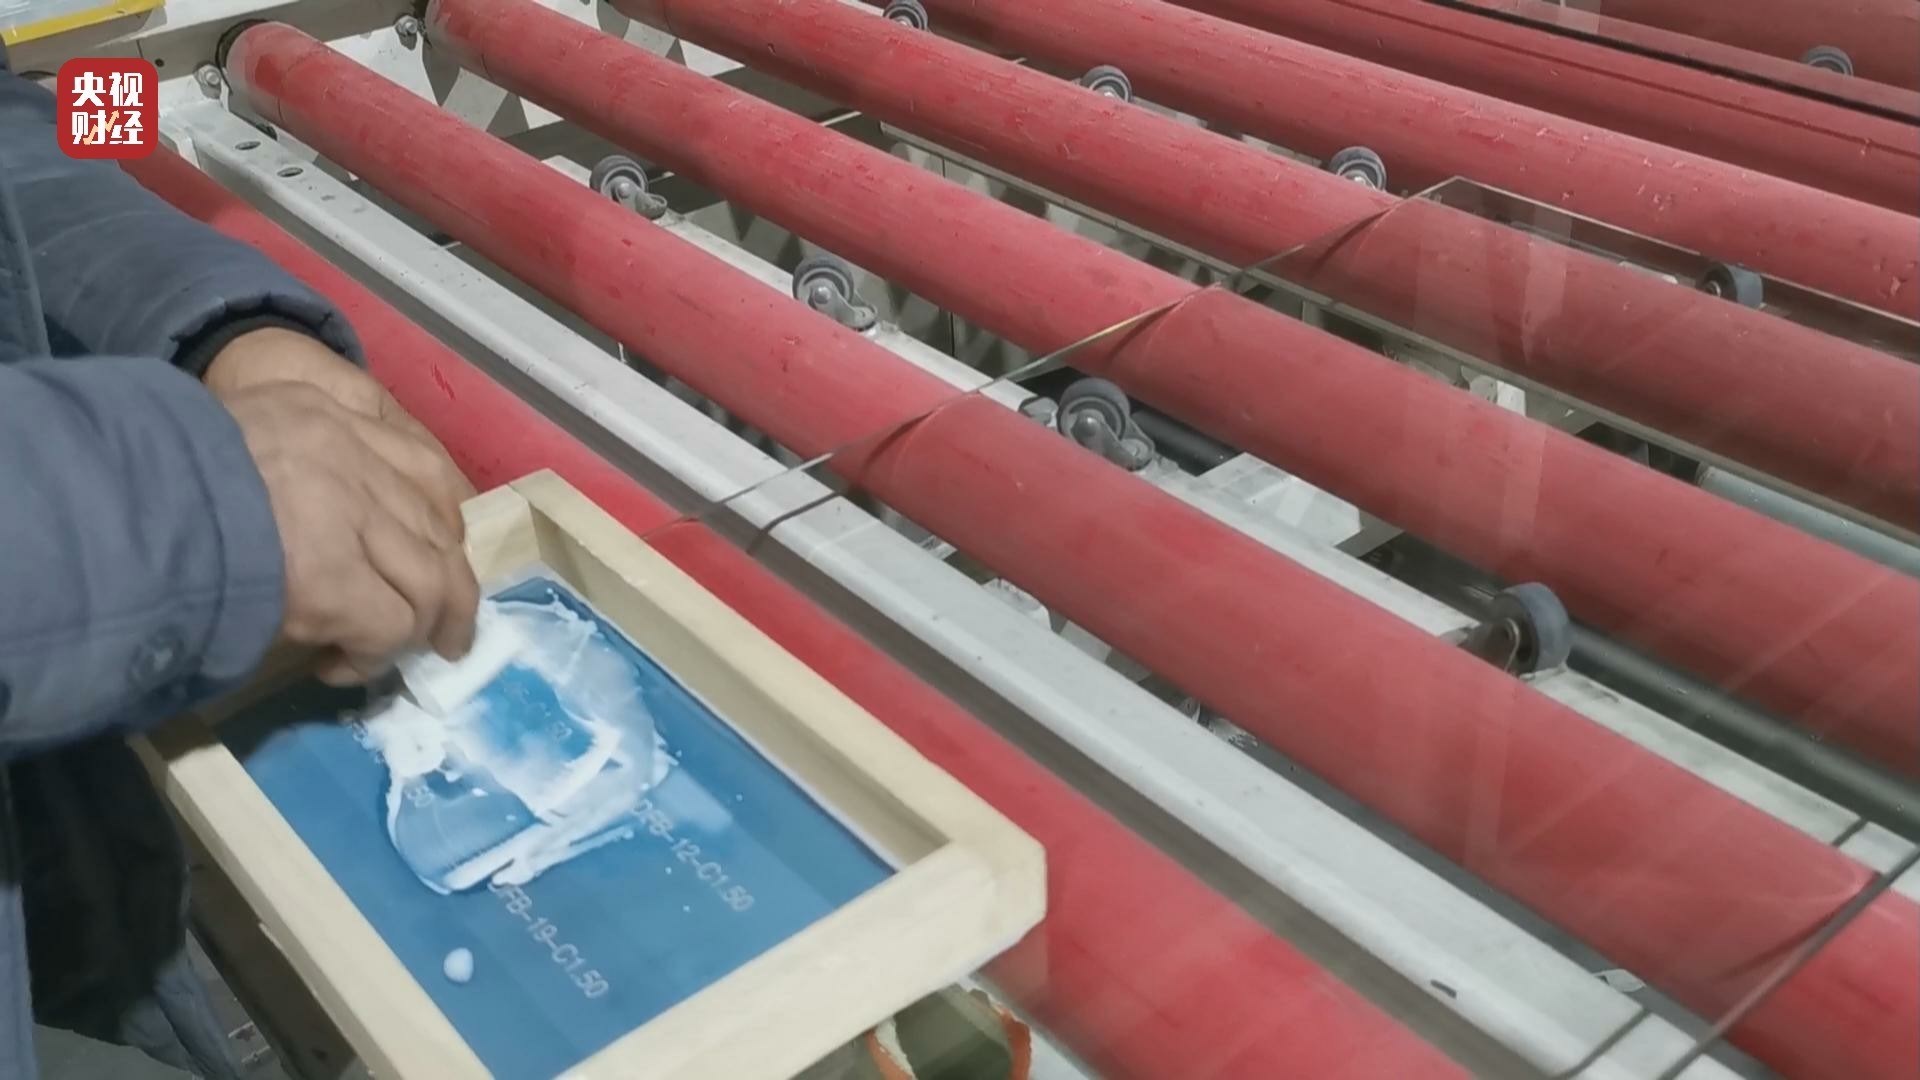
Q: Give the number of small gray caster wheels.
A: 9